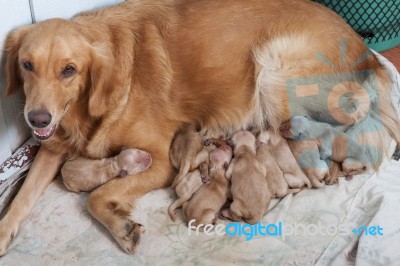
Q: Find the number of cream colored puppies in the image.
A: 9